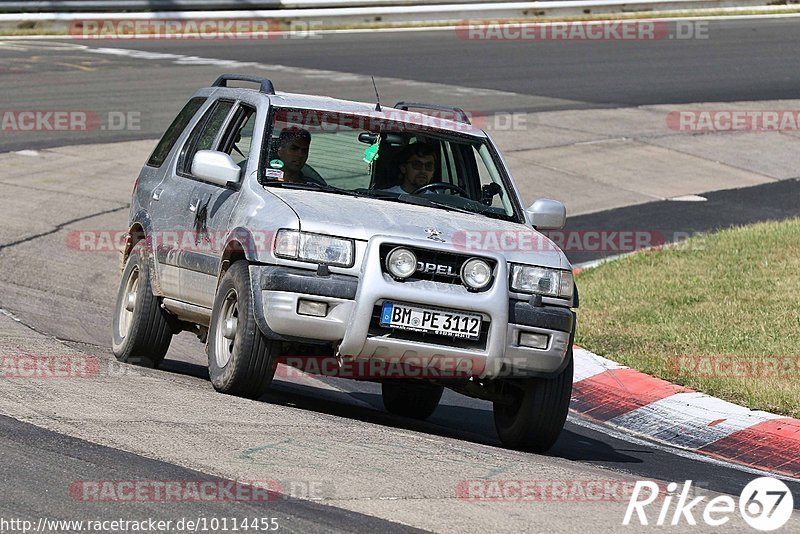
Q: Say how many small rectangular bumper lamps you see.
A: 2